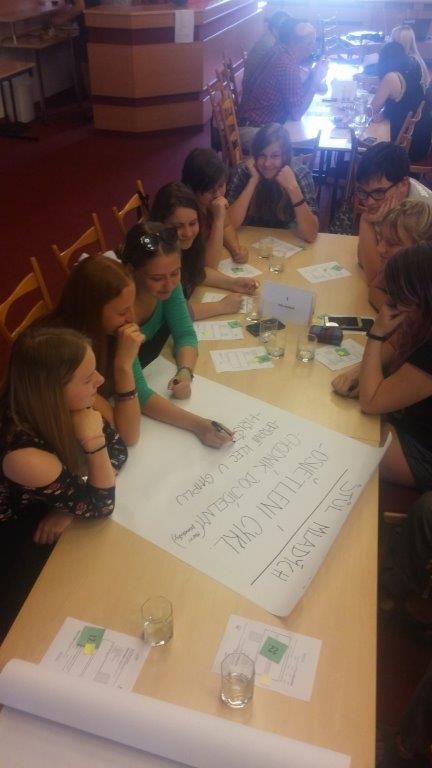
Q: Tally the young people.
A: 9